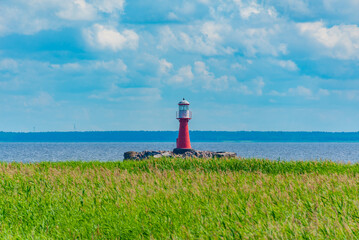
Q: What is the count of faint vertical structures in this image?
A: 2